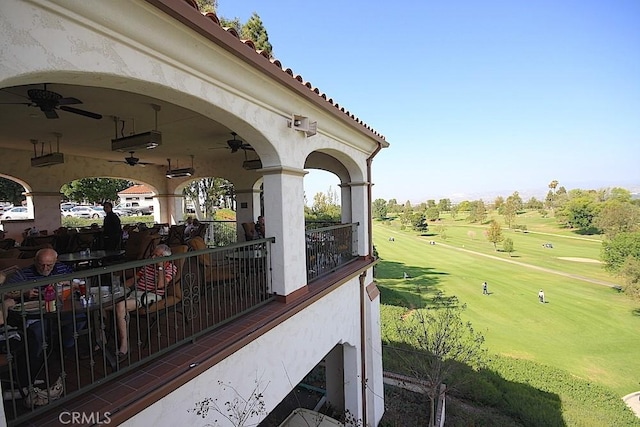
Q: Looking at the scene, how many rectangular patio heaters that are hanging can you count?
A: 4